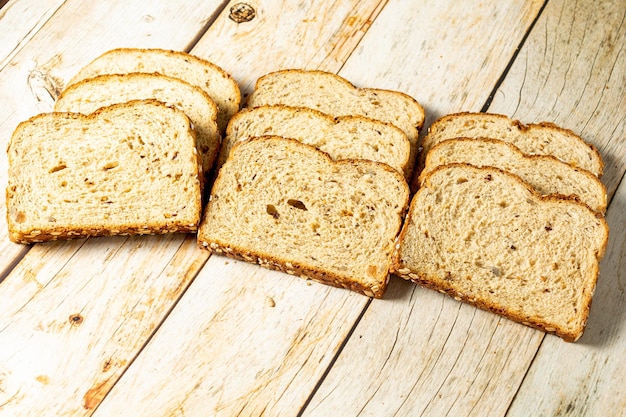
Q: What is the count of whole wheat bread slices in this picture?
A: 9